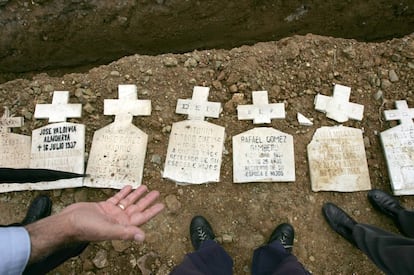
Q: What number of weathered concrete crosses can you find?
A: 7